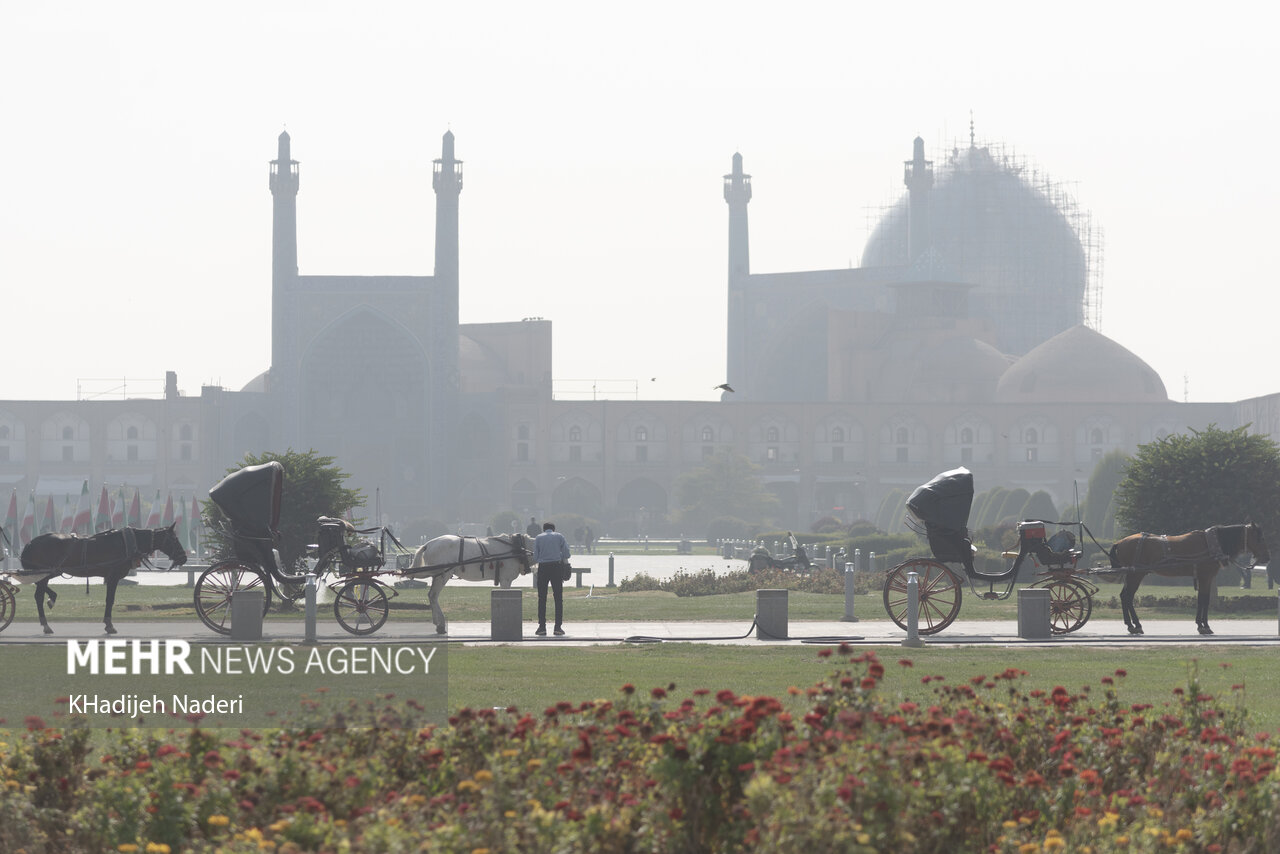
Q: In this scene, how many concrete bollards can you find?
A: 4